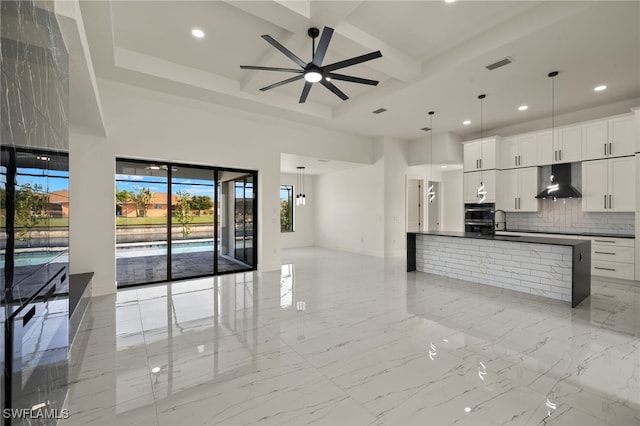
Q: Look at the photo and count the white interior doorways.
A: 2